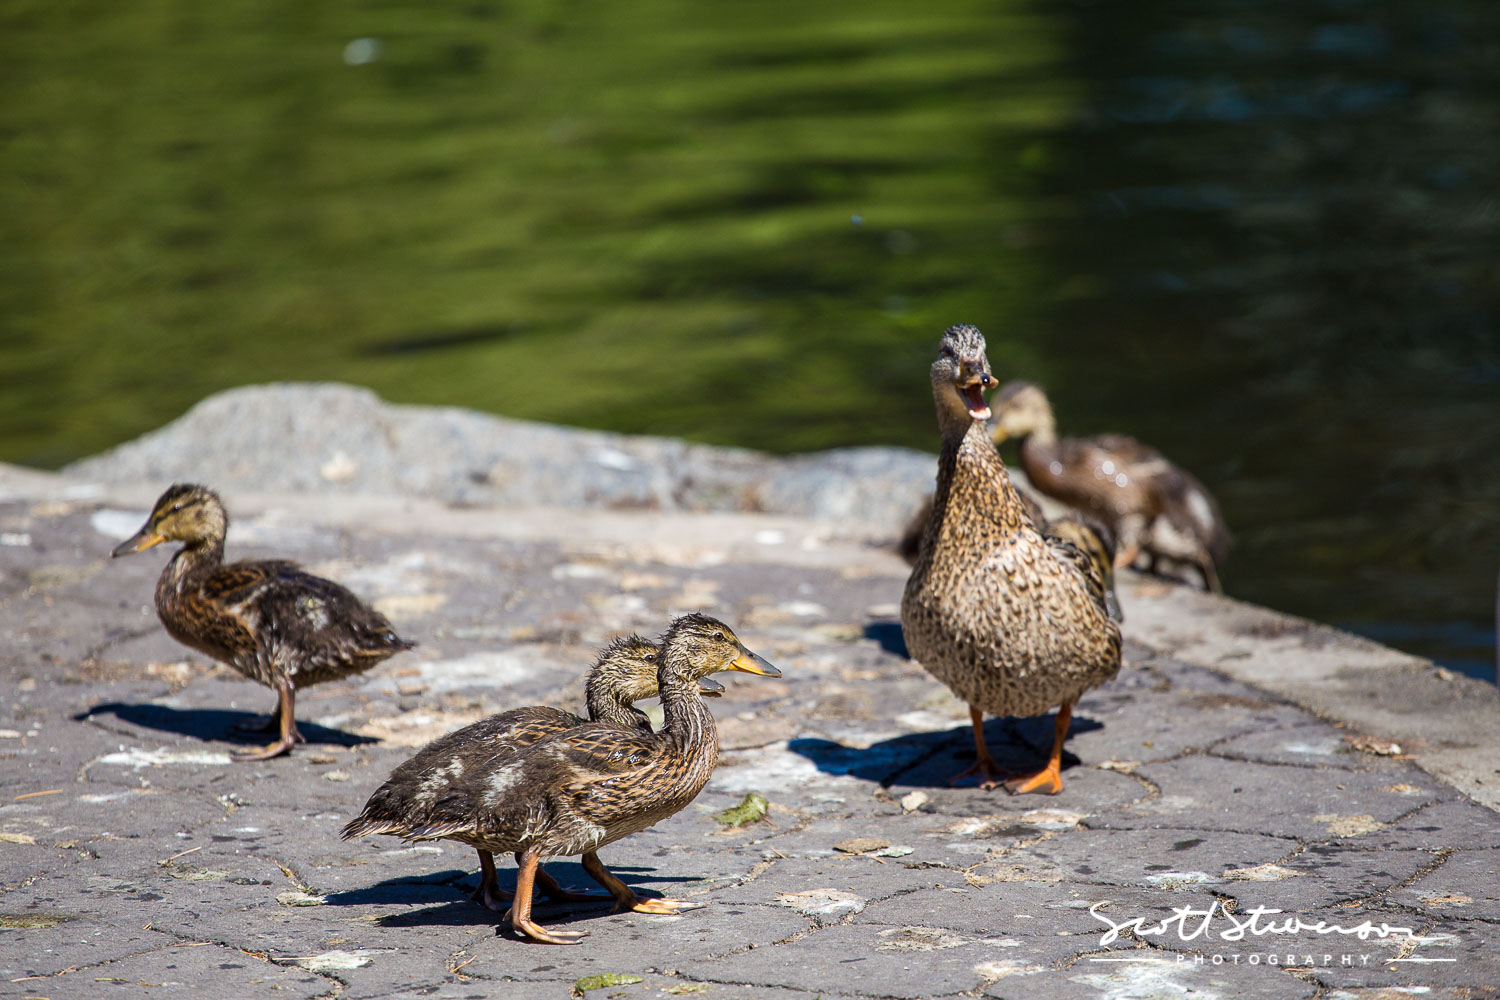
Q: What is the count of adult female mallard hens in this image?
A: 1